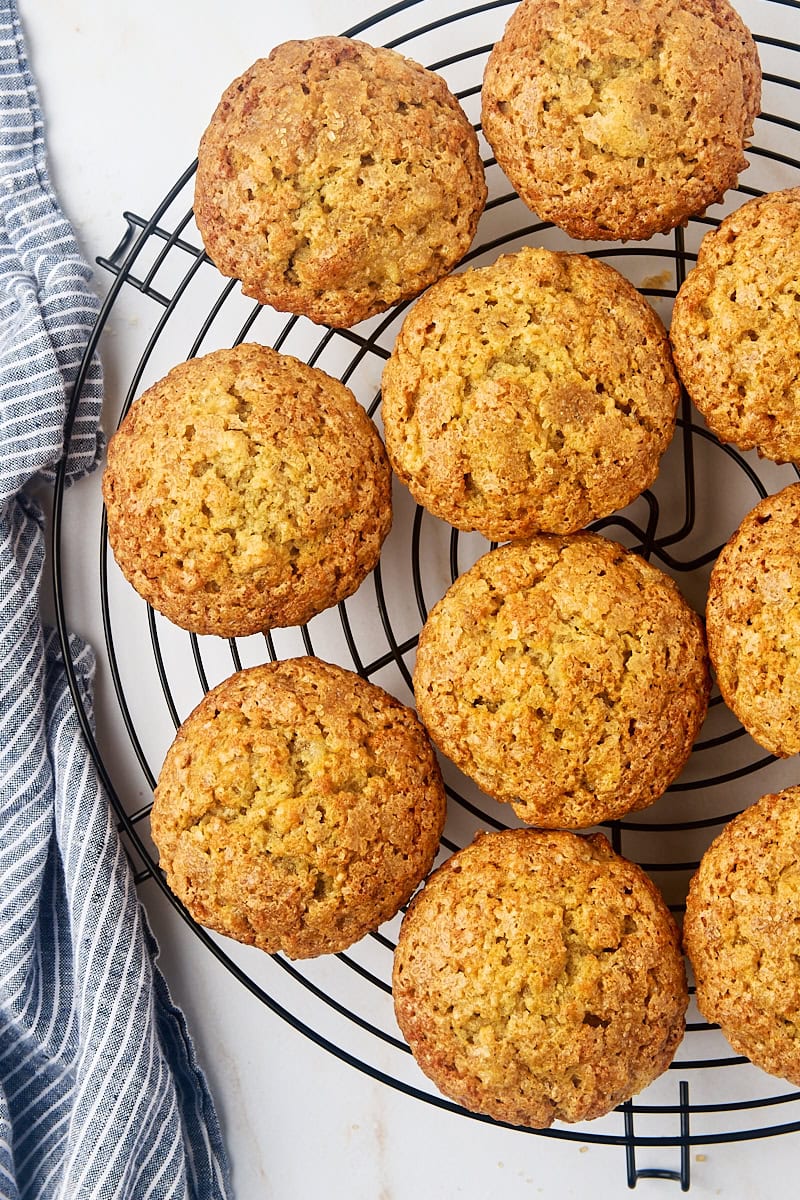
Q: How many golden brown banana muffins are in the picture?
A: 10